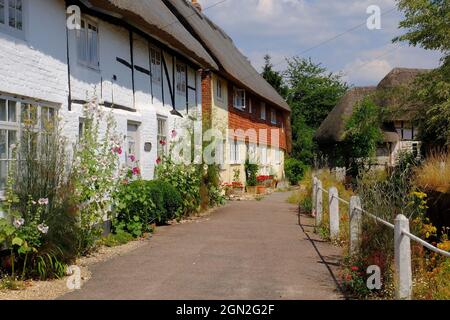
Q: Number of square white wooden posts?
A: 5